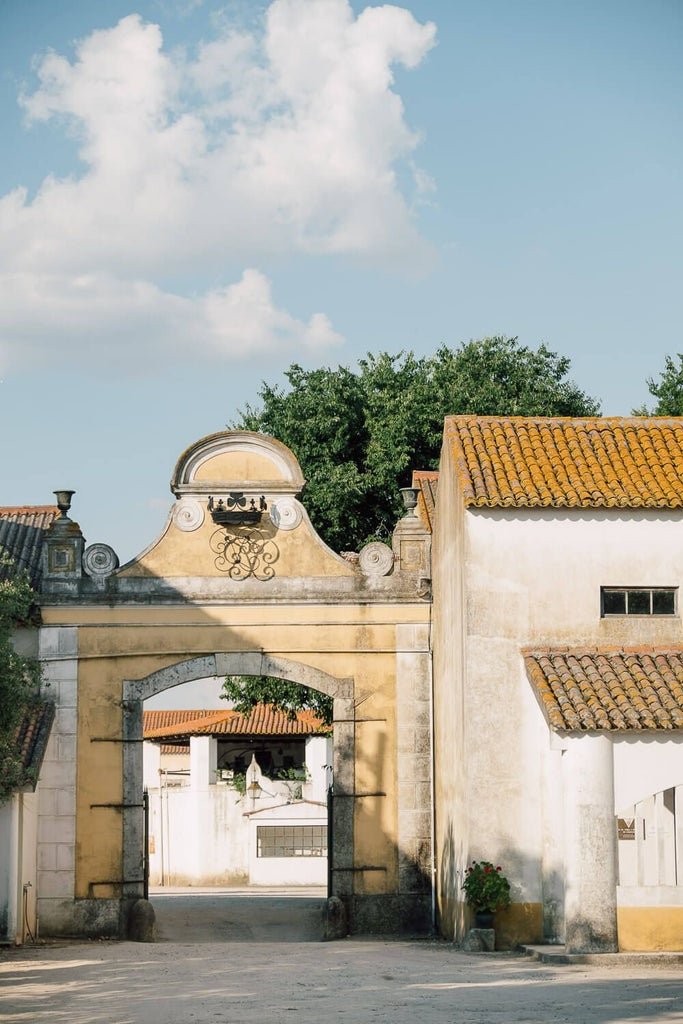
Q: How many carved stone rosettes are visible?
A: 4